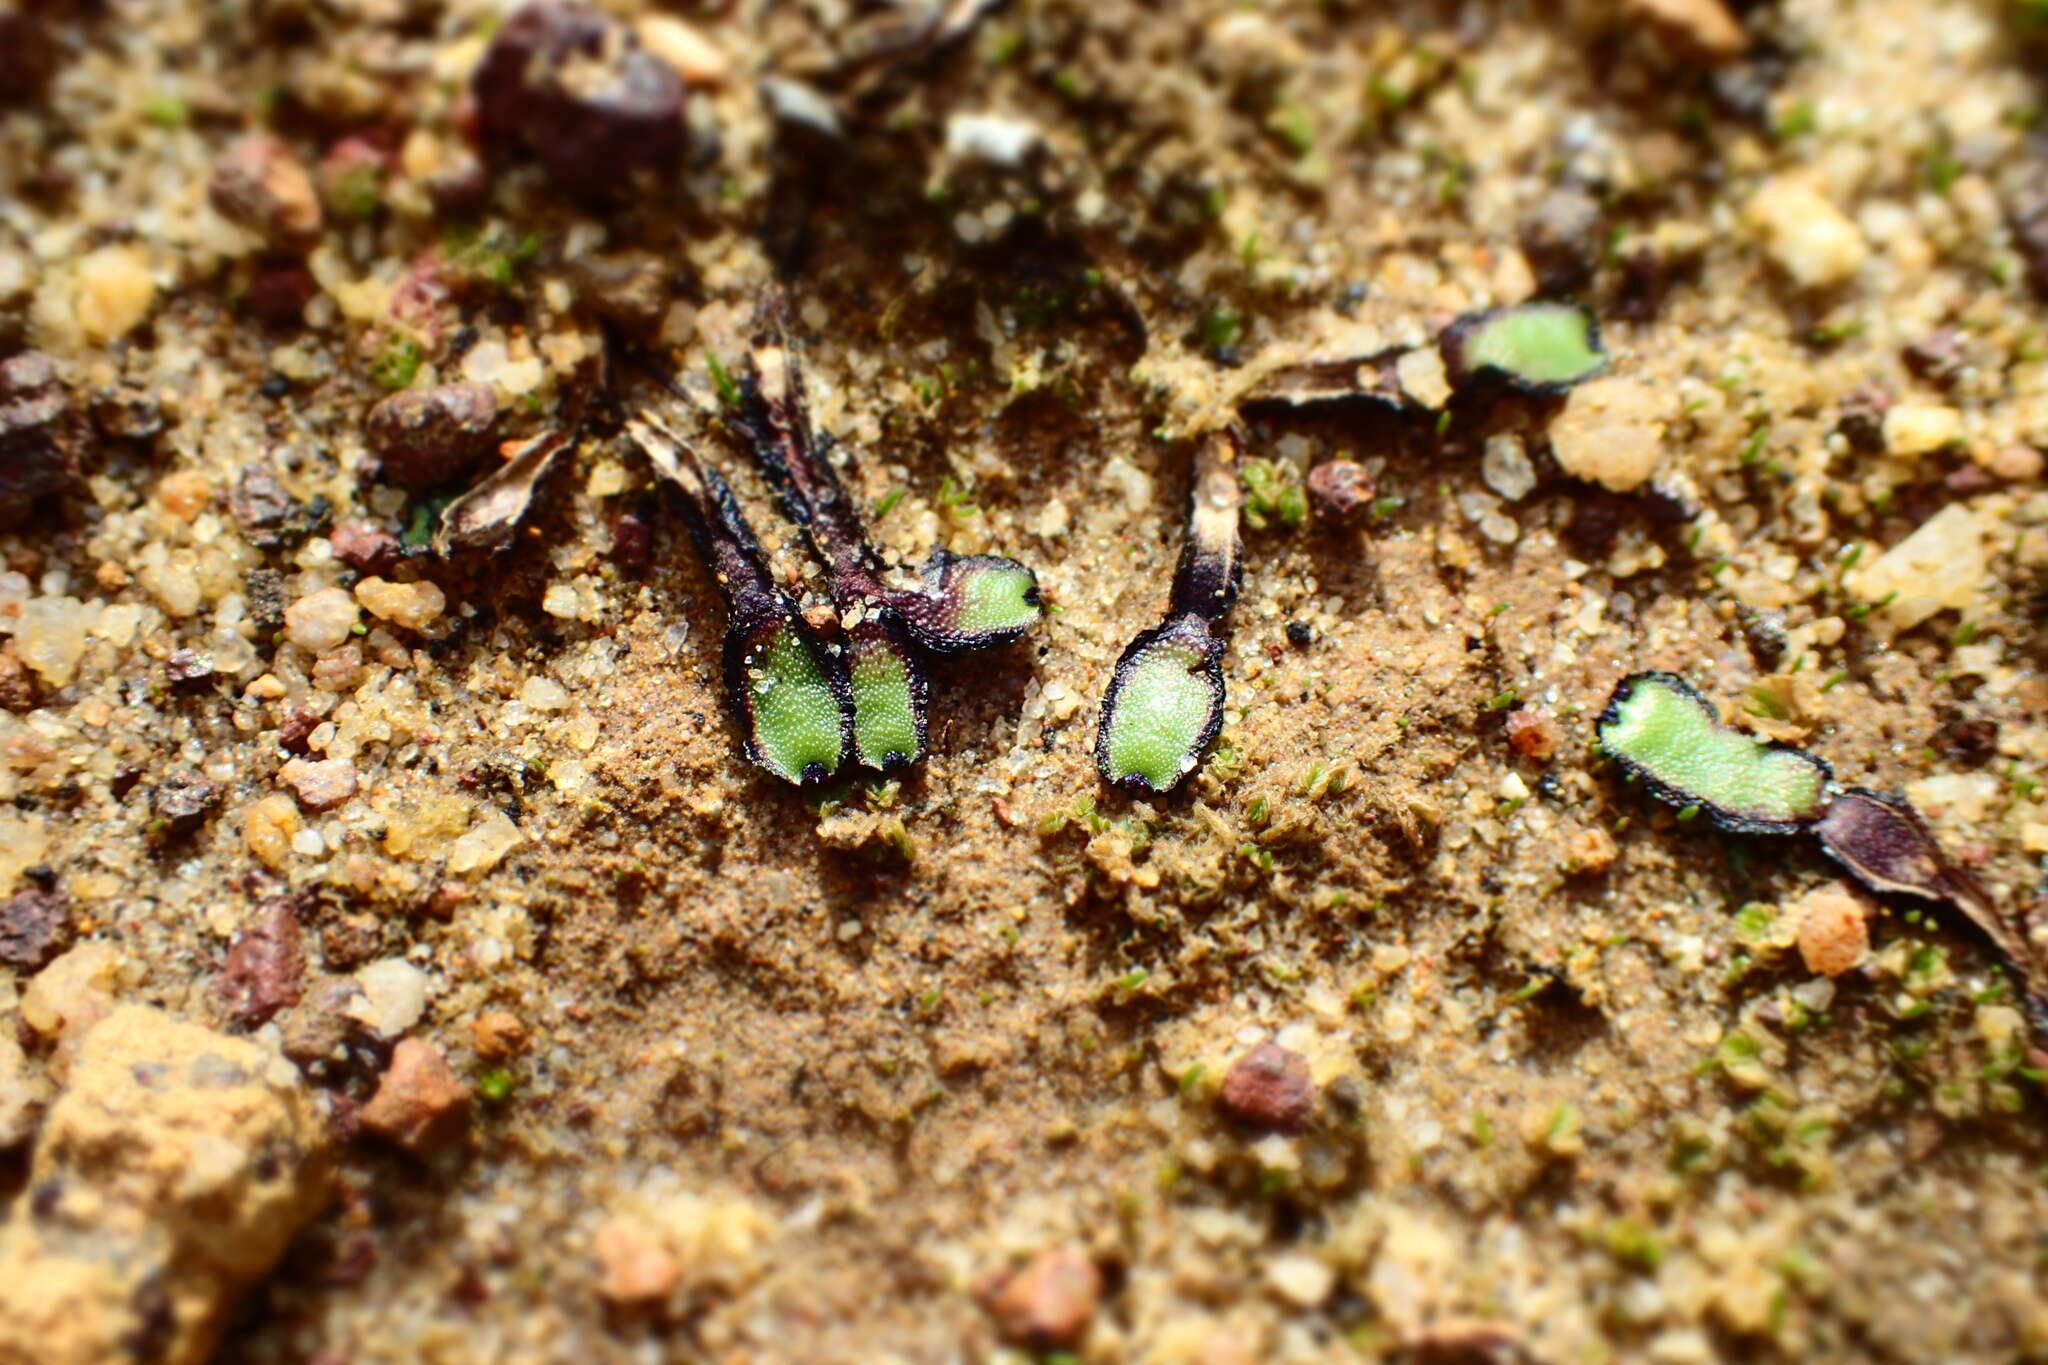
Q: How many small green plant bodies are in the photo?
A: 6